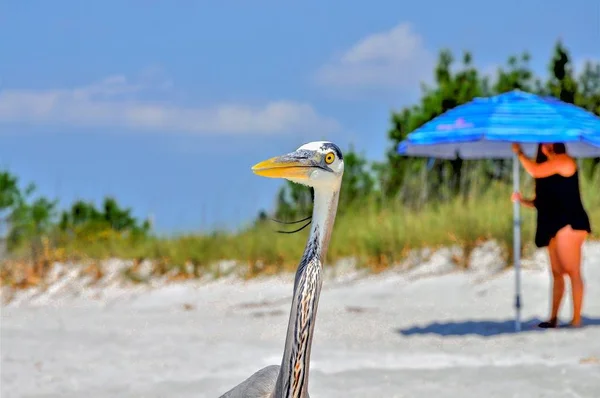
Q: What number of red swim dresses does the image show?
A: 0